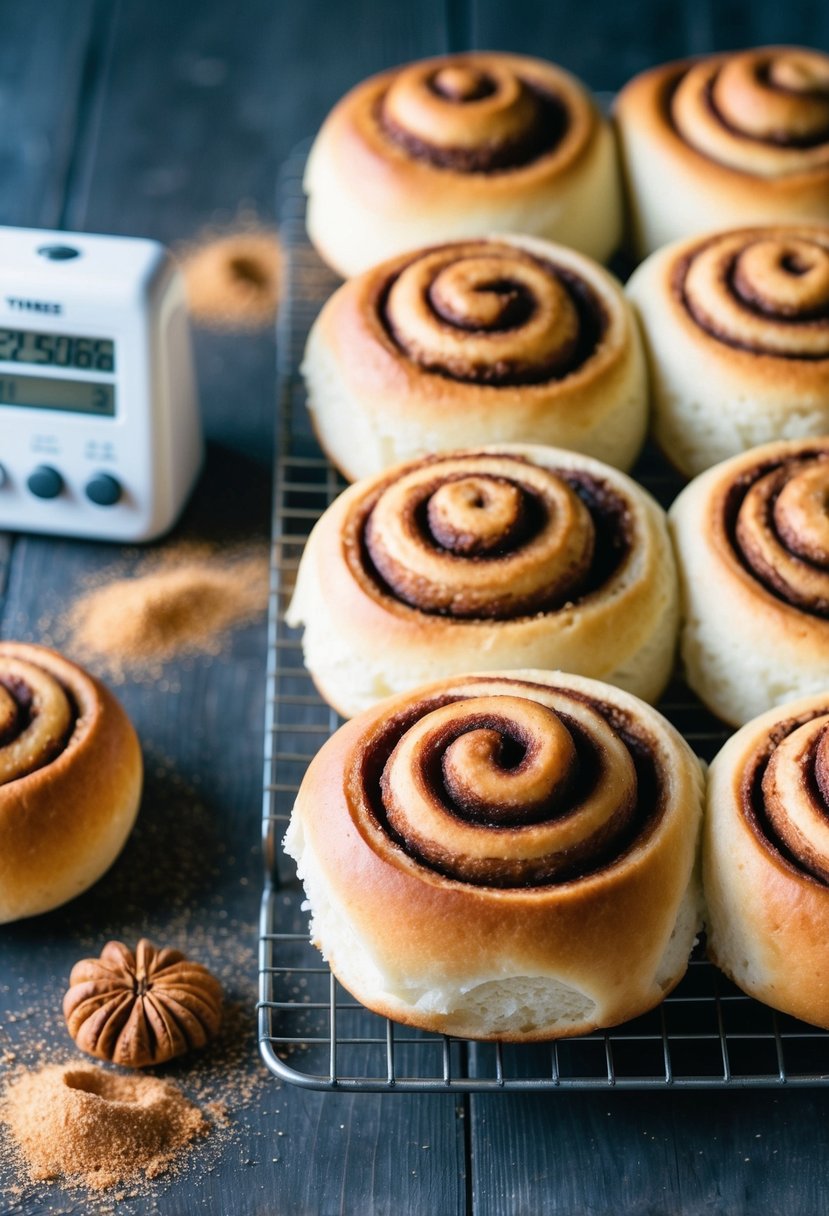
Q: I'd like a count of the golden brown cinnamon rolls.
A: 9